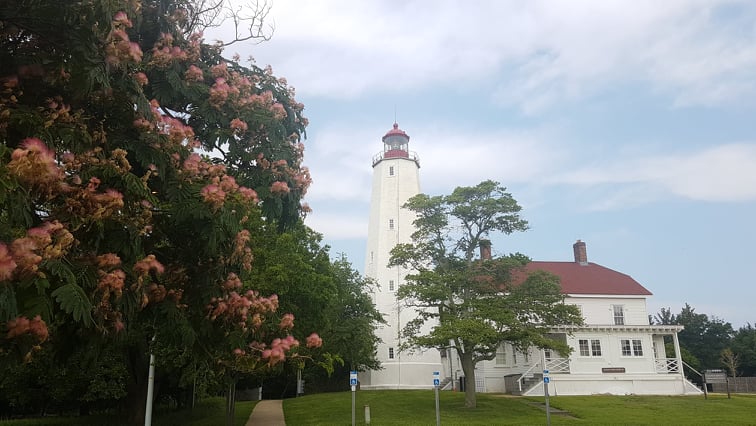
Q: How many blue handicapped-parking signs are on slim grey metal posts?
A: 3